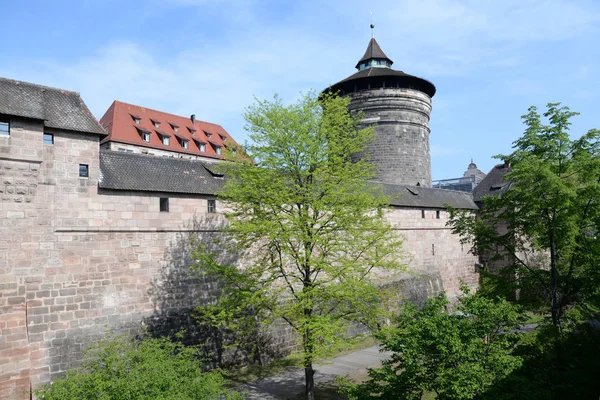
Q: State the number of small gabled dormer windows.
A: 12